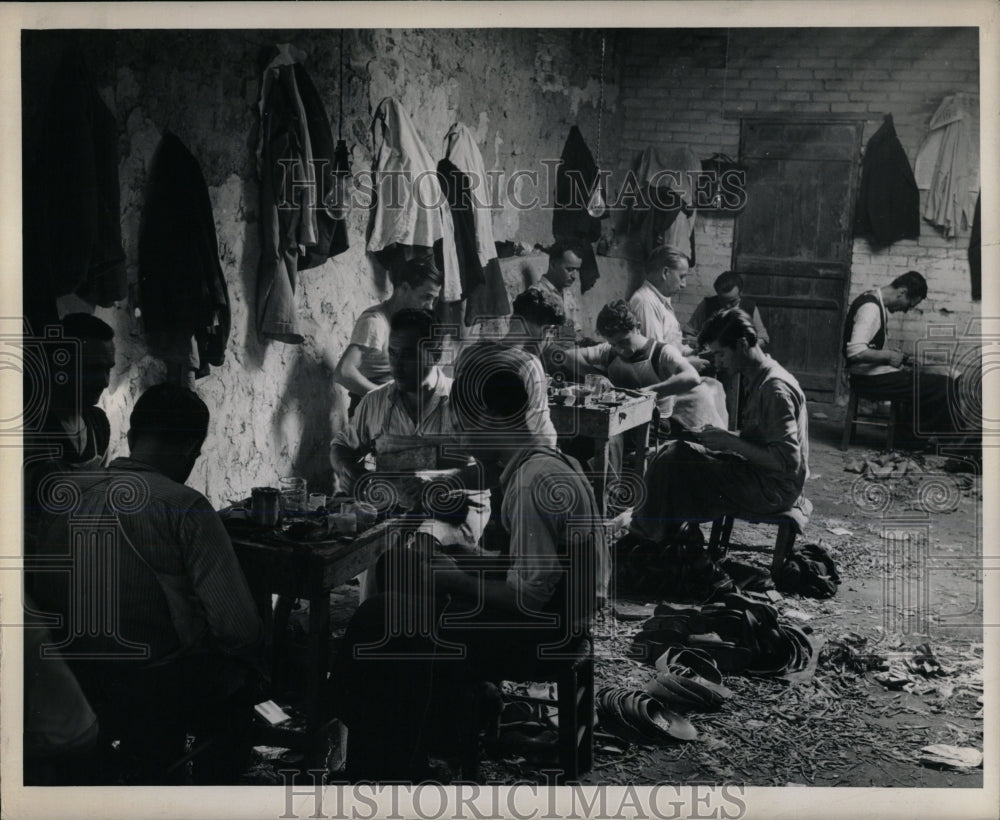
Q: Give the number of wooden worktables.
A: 2